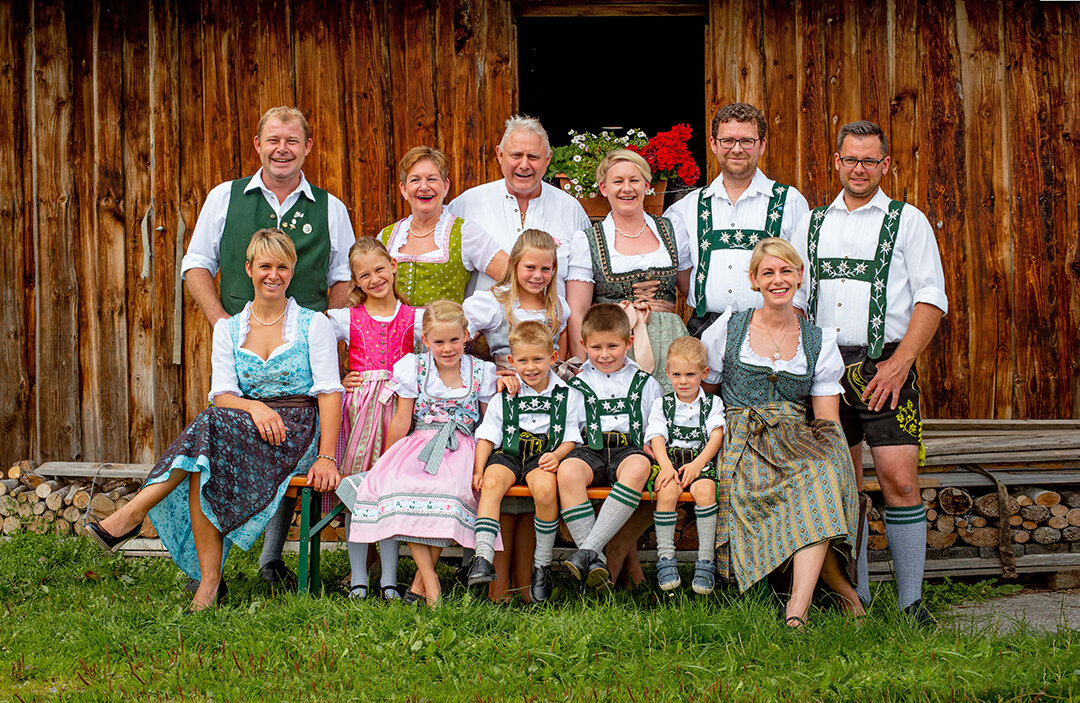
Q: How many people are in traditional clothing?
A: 14